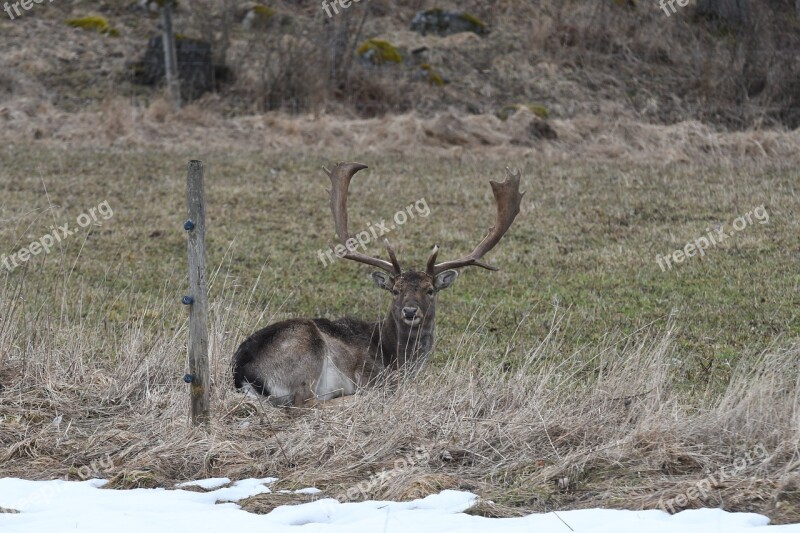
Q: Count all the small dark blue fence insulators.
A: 3